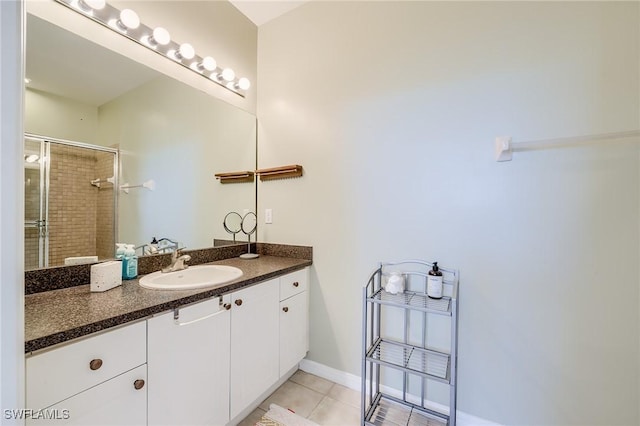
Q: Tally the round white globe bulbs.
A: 7